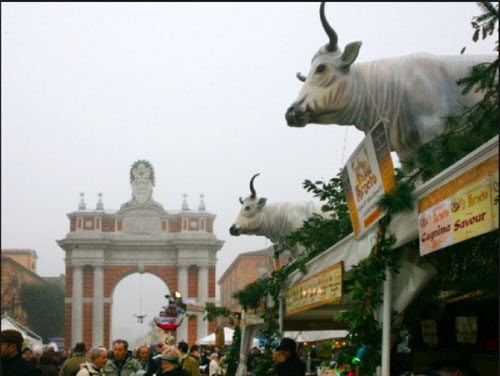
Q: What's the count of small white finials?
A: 4